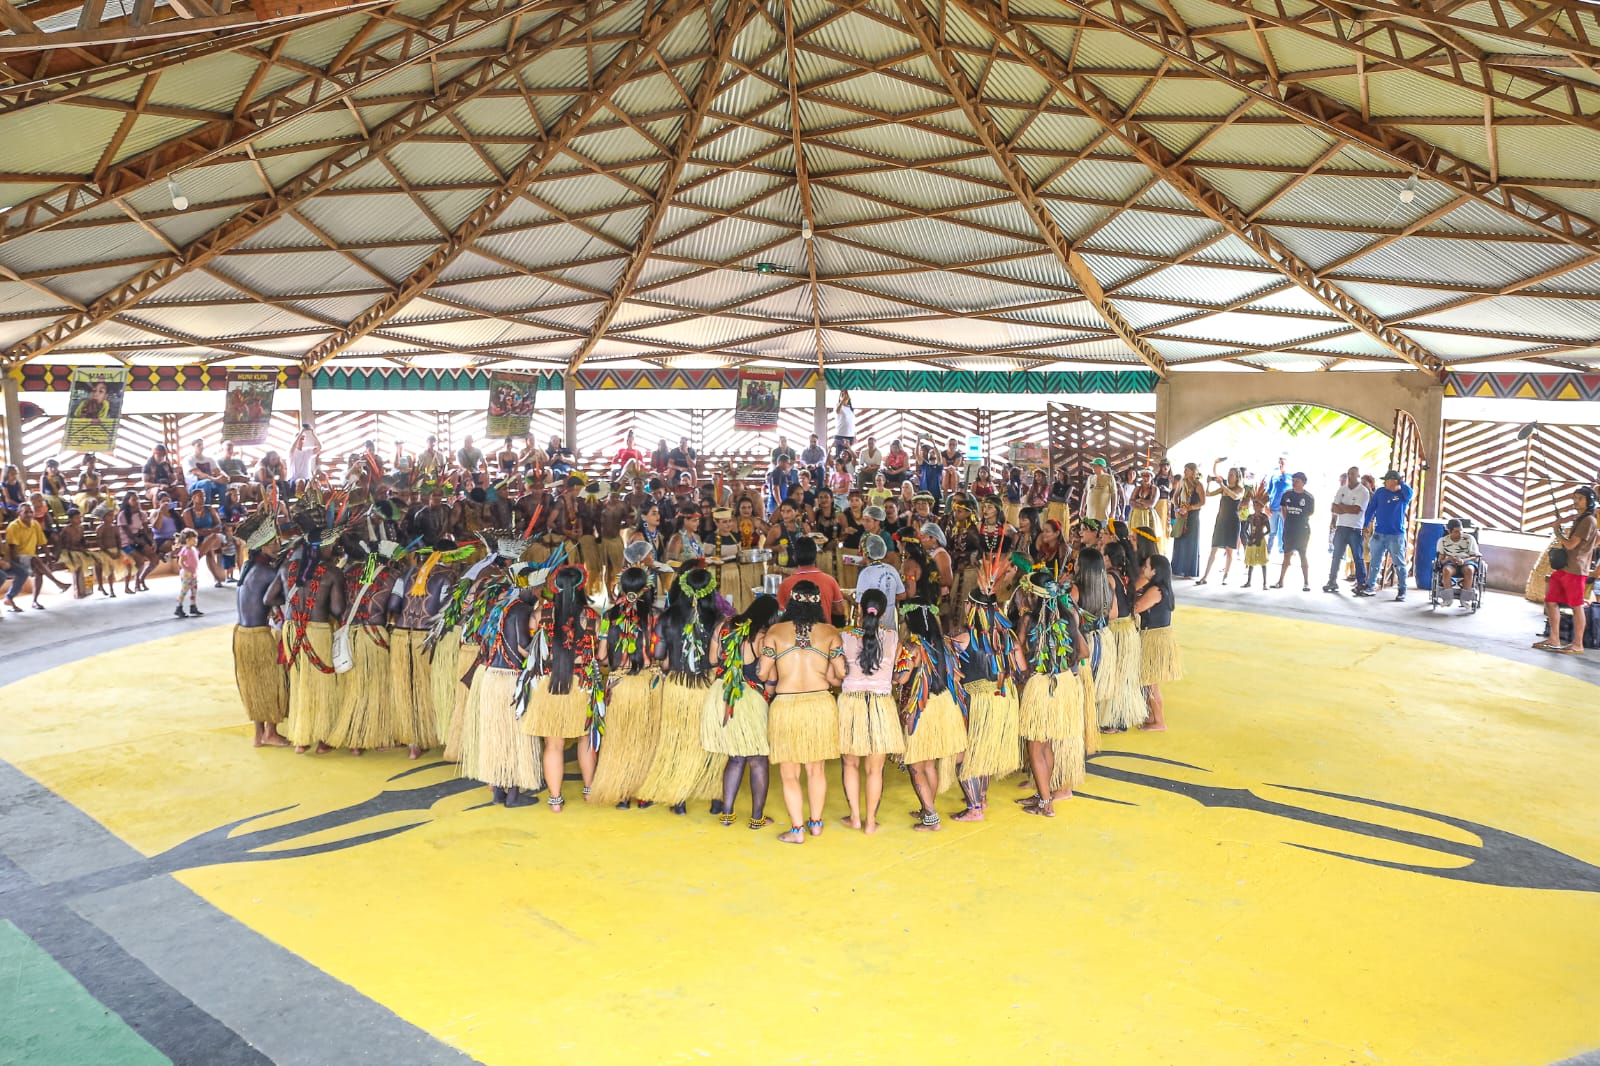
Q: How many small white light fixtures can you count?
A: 3